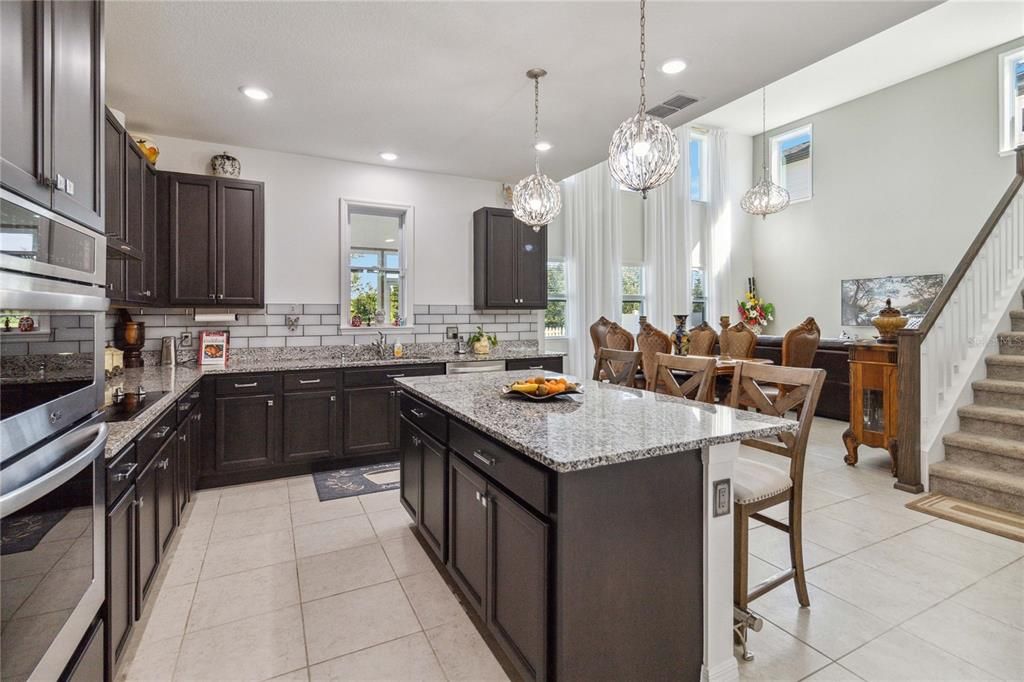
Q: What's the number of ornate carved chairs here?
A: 6